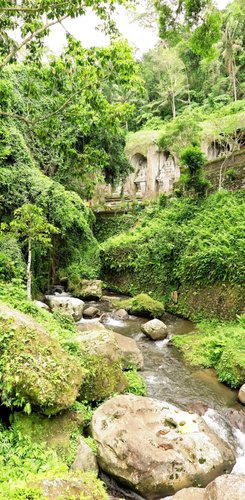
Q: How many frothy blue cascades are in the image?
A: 0